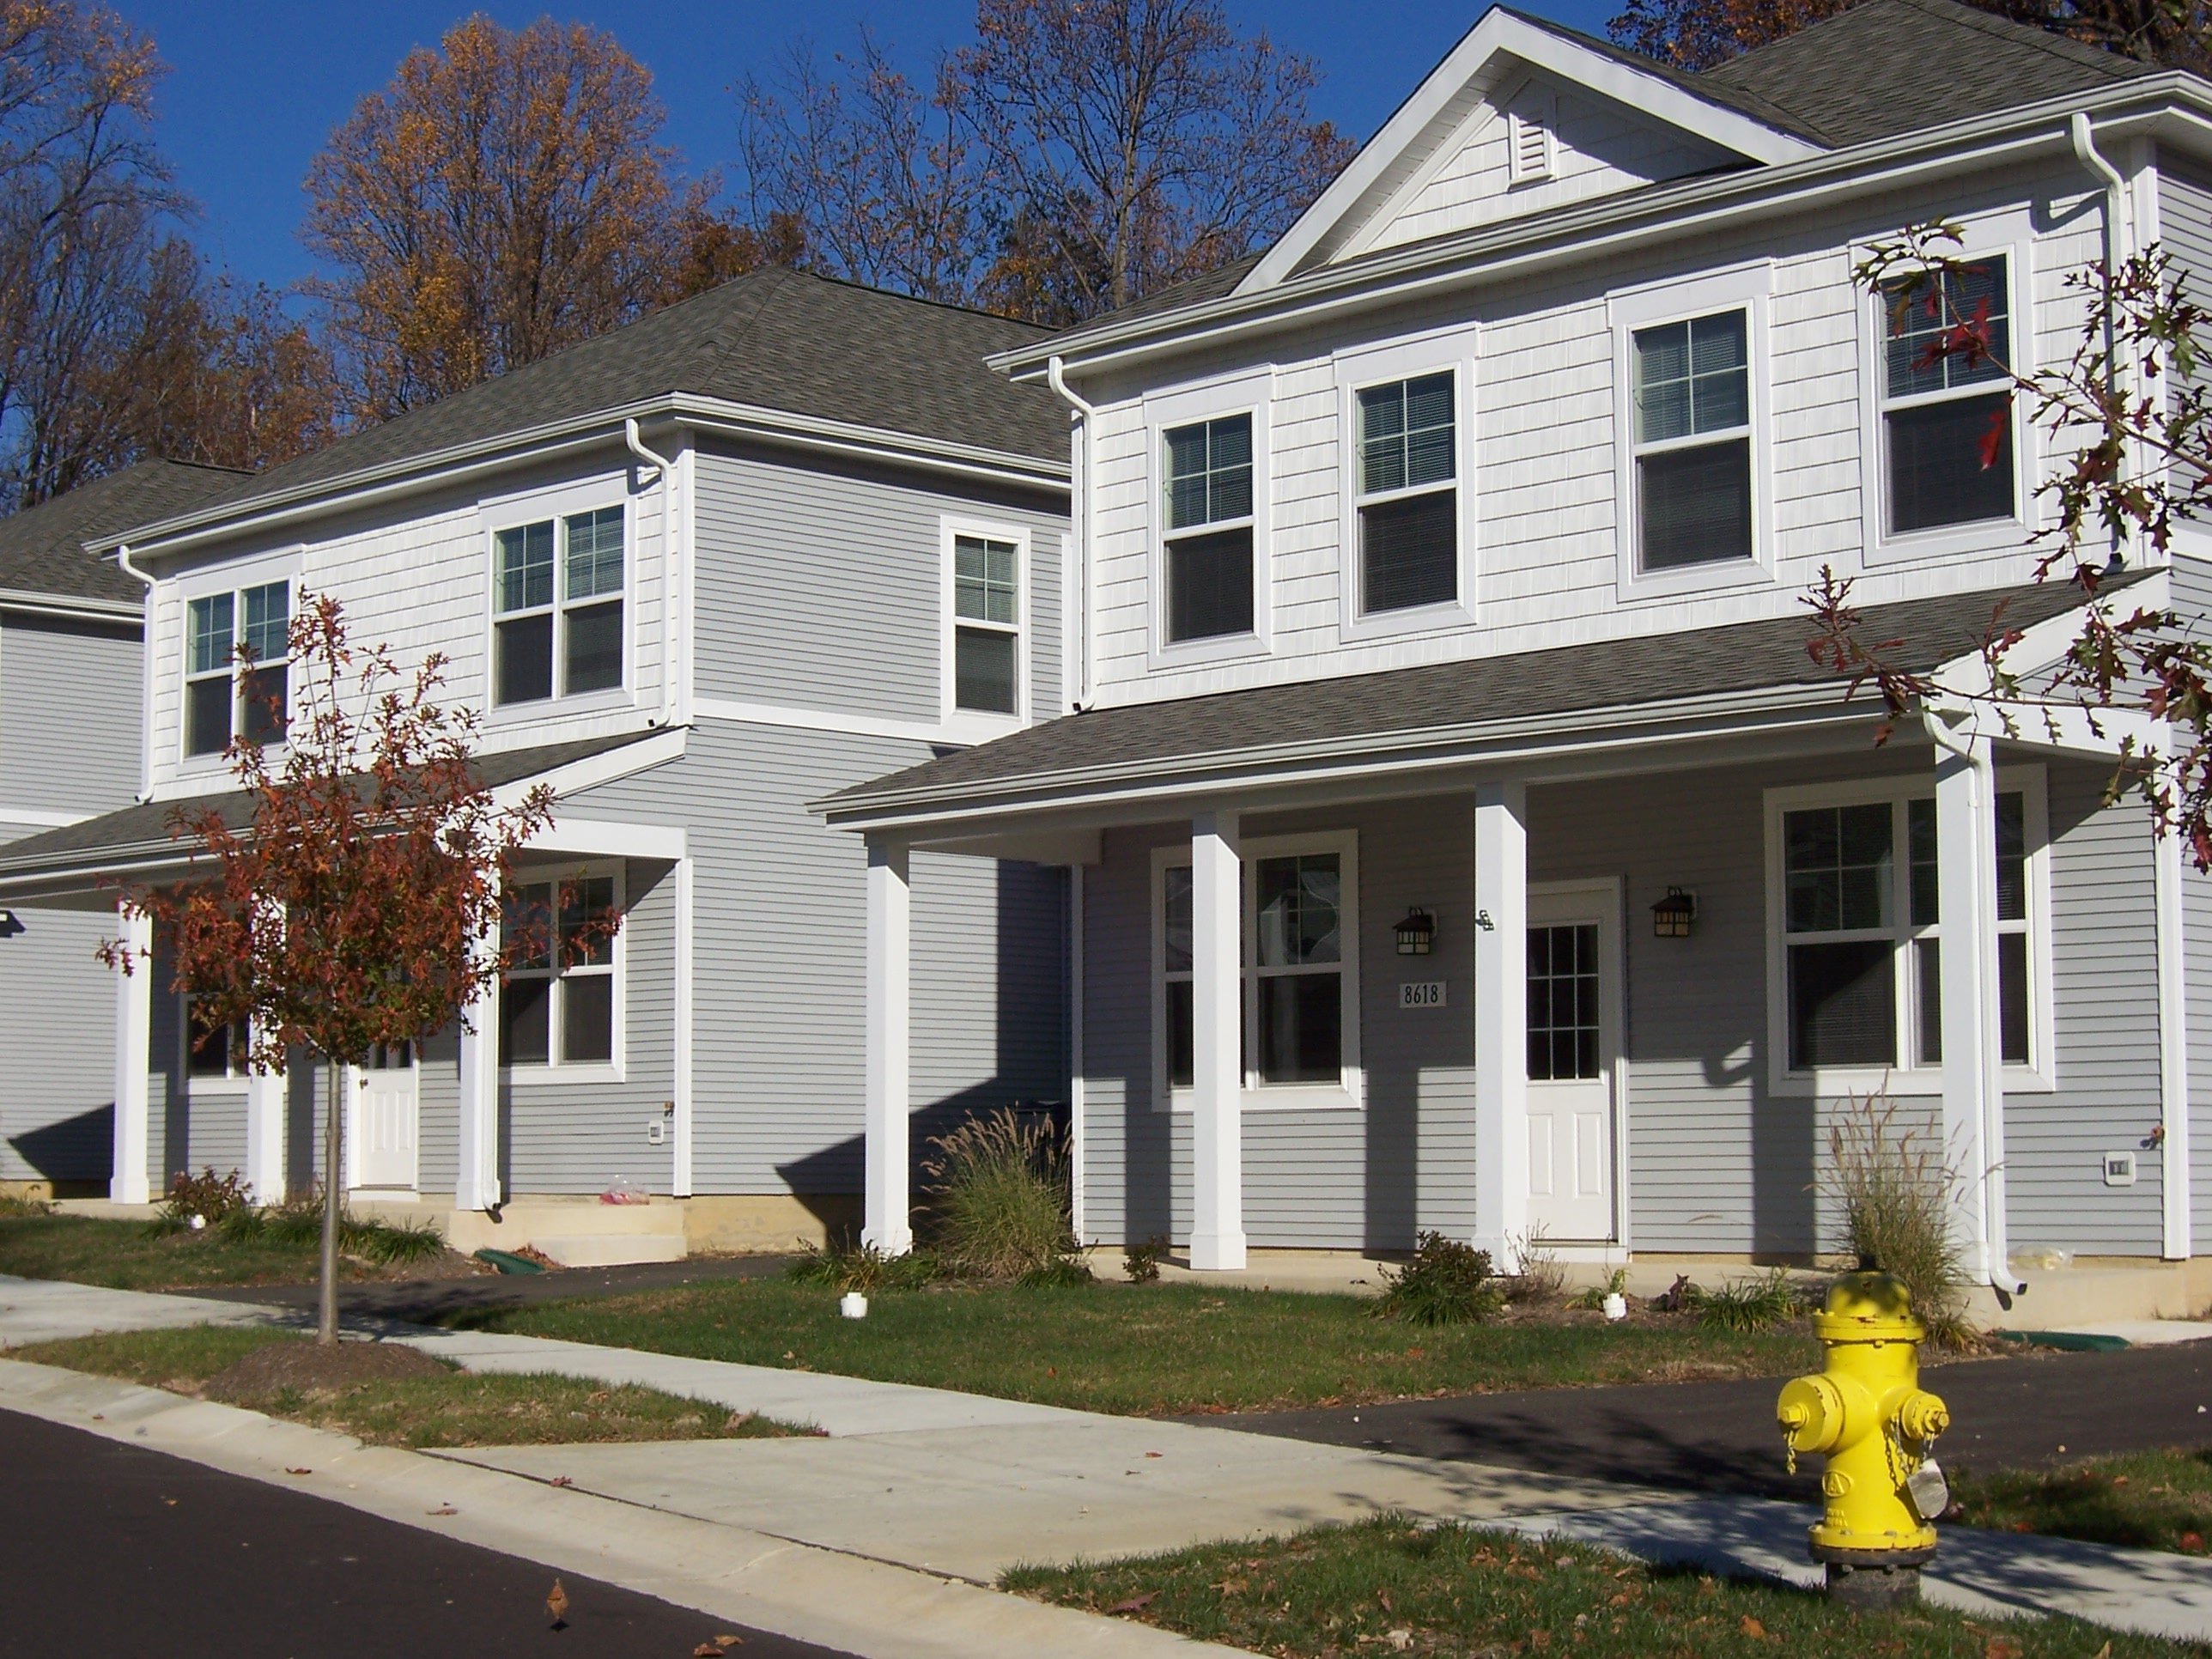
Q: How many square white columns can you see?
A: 7